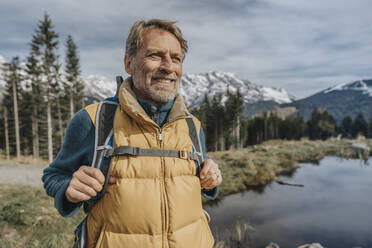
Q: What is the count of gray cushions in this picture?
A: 0